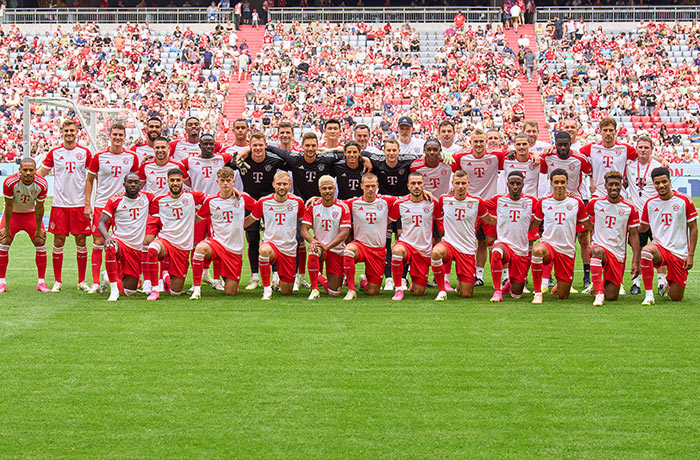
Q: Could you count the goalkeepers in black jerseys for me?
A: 4